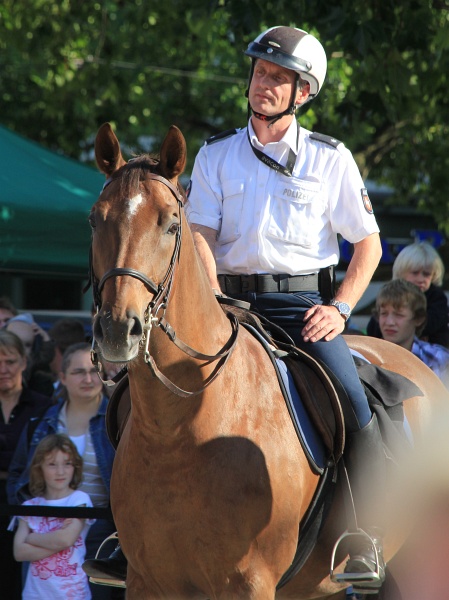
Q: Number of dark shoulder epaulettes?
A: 2